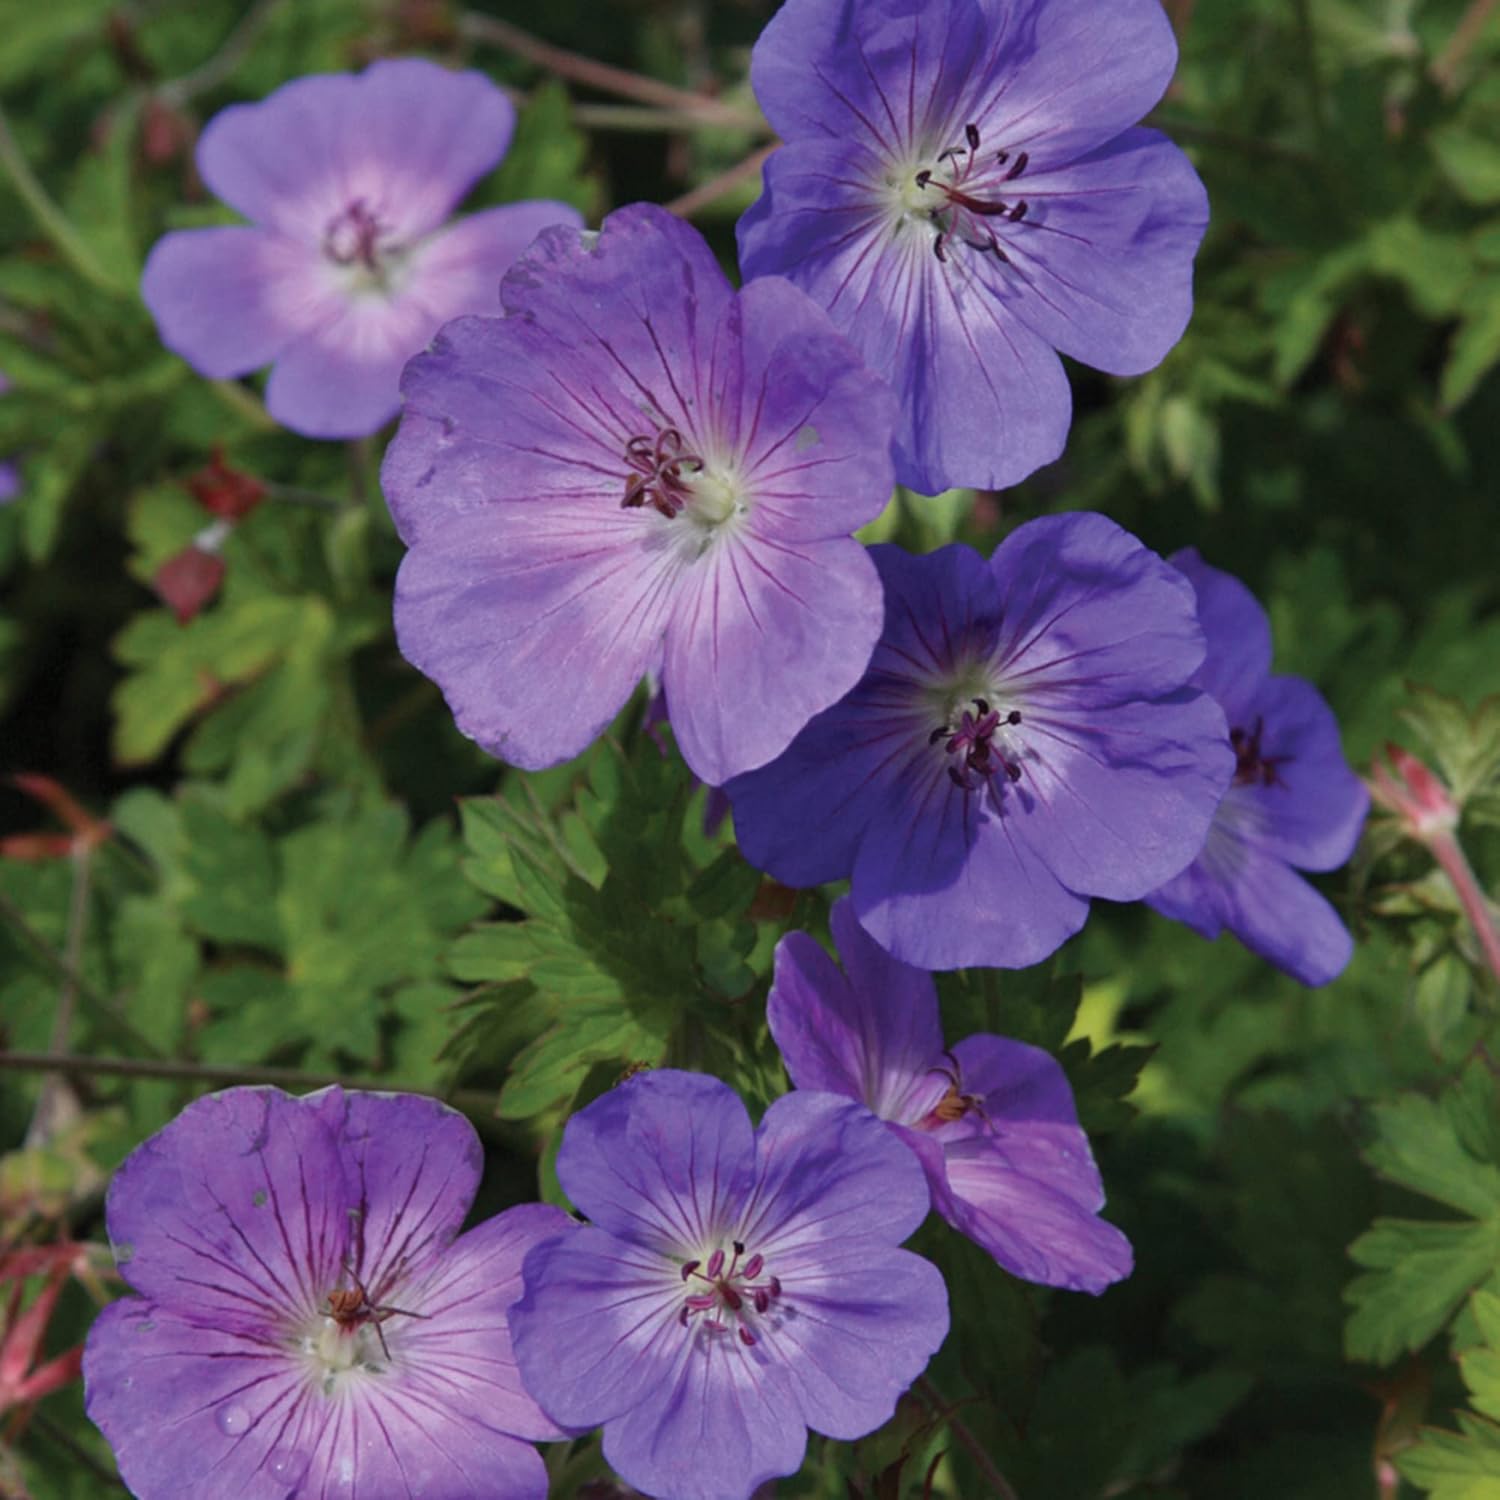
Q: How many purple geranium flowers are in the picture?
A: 8